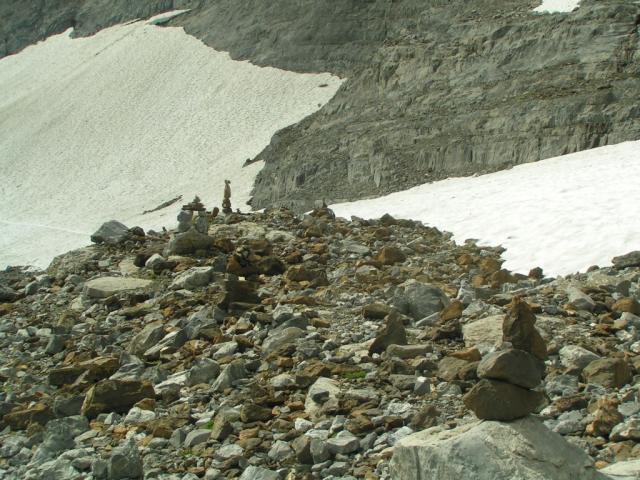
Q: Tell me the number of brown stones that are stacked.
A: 3